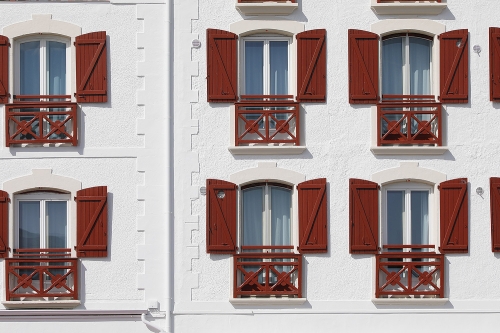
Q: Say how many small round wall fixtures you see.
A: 4